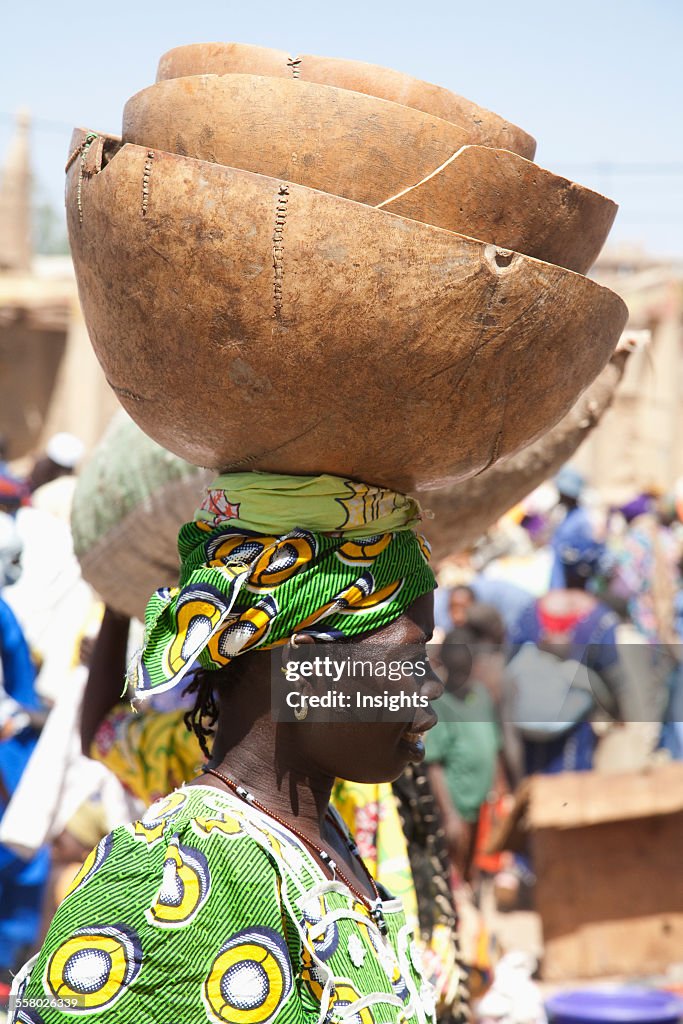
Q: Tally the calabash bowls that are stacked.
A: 4